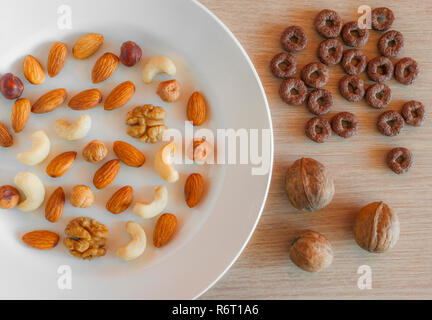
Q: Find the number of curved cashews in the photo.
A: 7